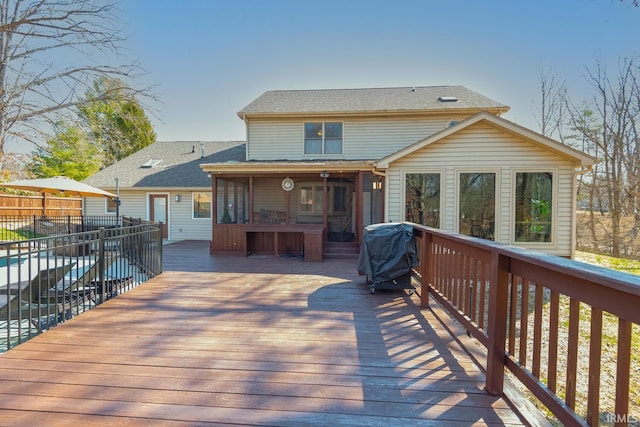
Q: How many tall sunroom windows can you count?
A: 3